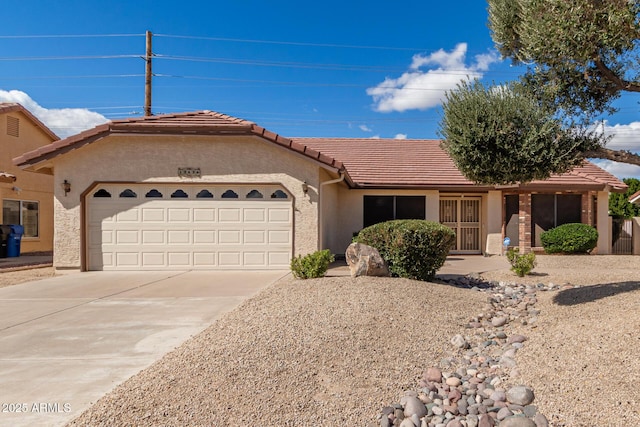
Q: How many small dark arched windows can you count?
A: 8